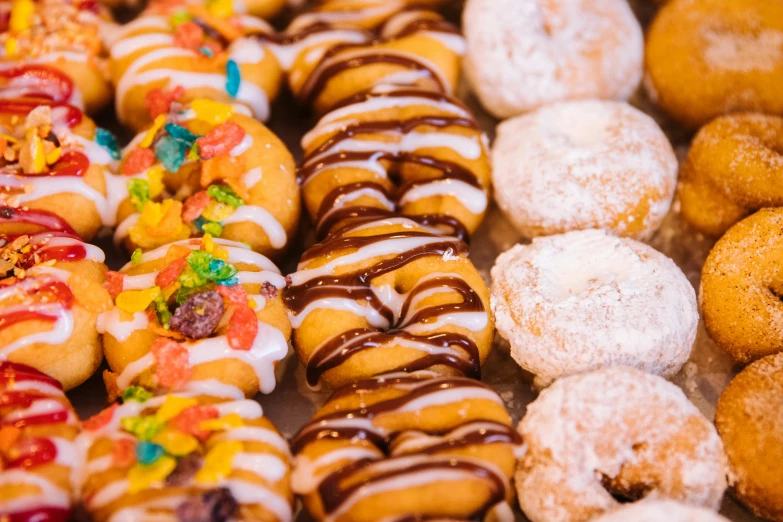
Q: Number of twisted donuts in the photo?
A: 1